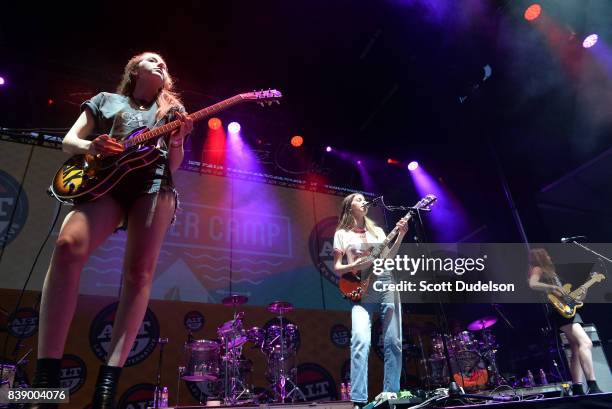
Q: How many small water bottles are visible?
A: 6